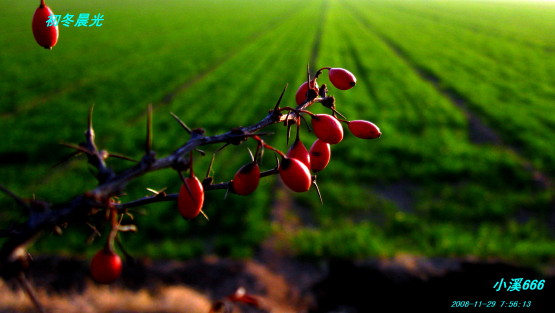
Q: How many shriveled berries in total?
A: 0